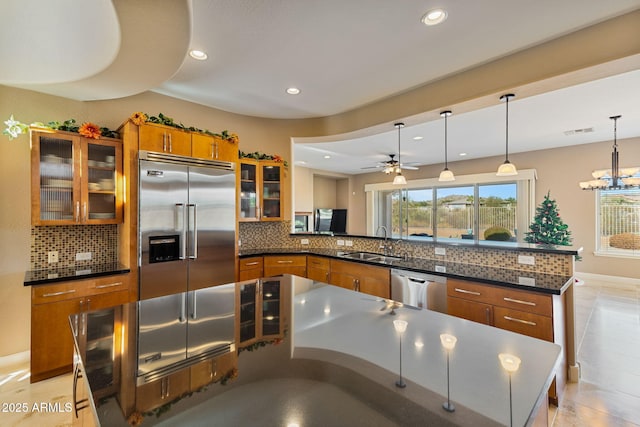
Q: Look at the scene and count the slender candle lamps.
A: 3